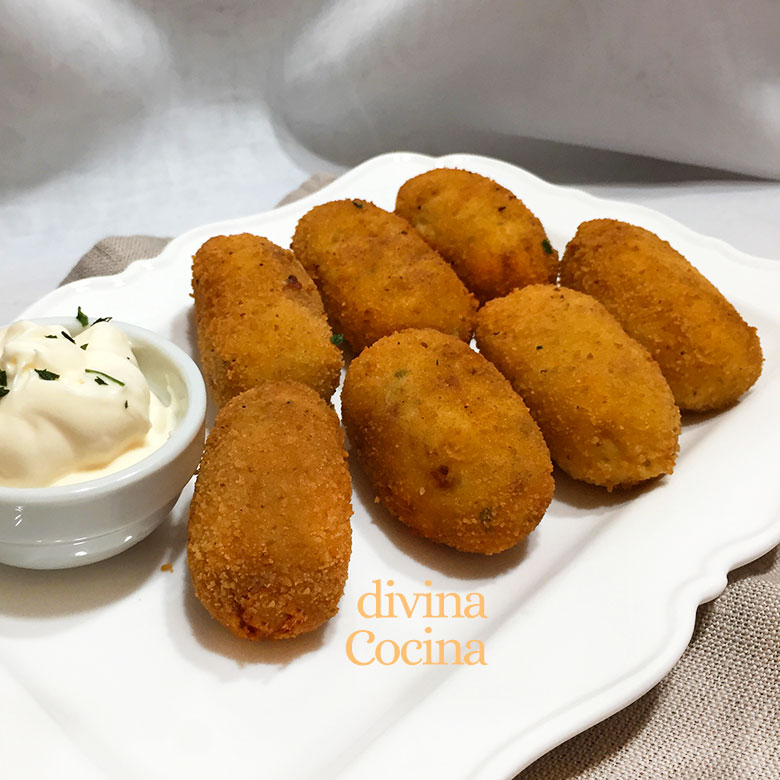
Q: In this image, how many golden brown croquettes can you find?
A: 7